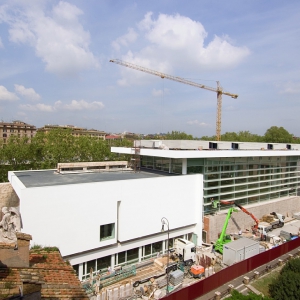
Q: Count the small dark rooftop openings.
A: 4